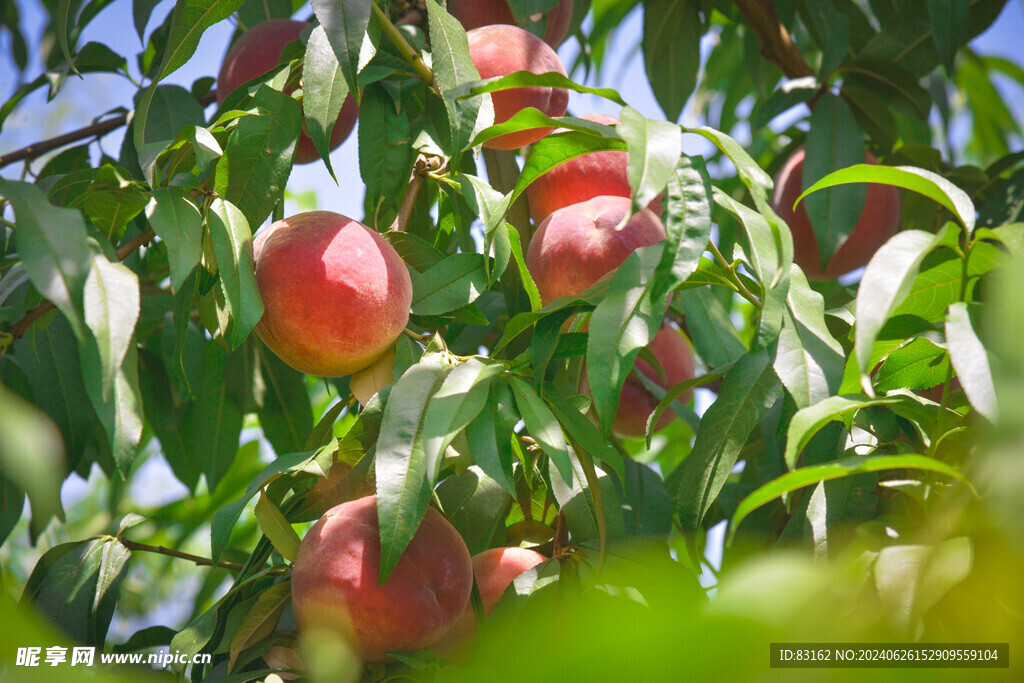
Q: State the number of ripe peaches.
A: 10